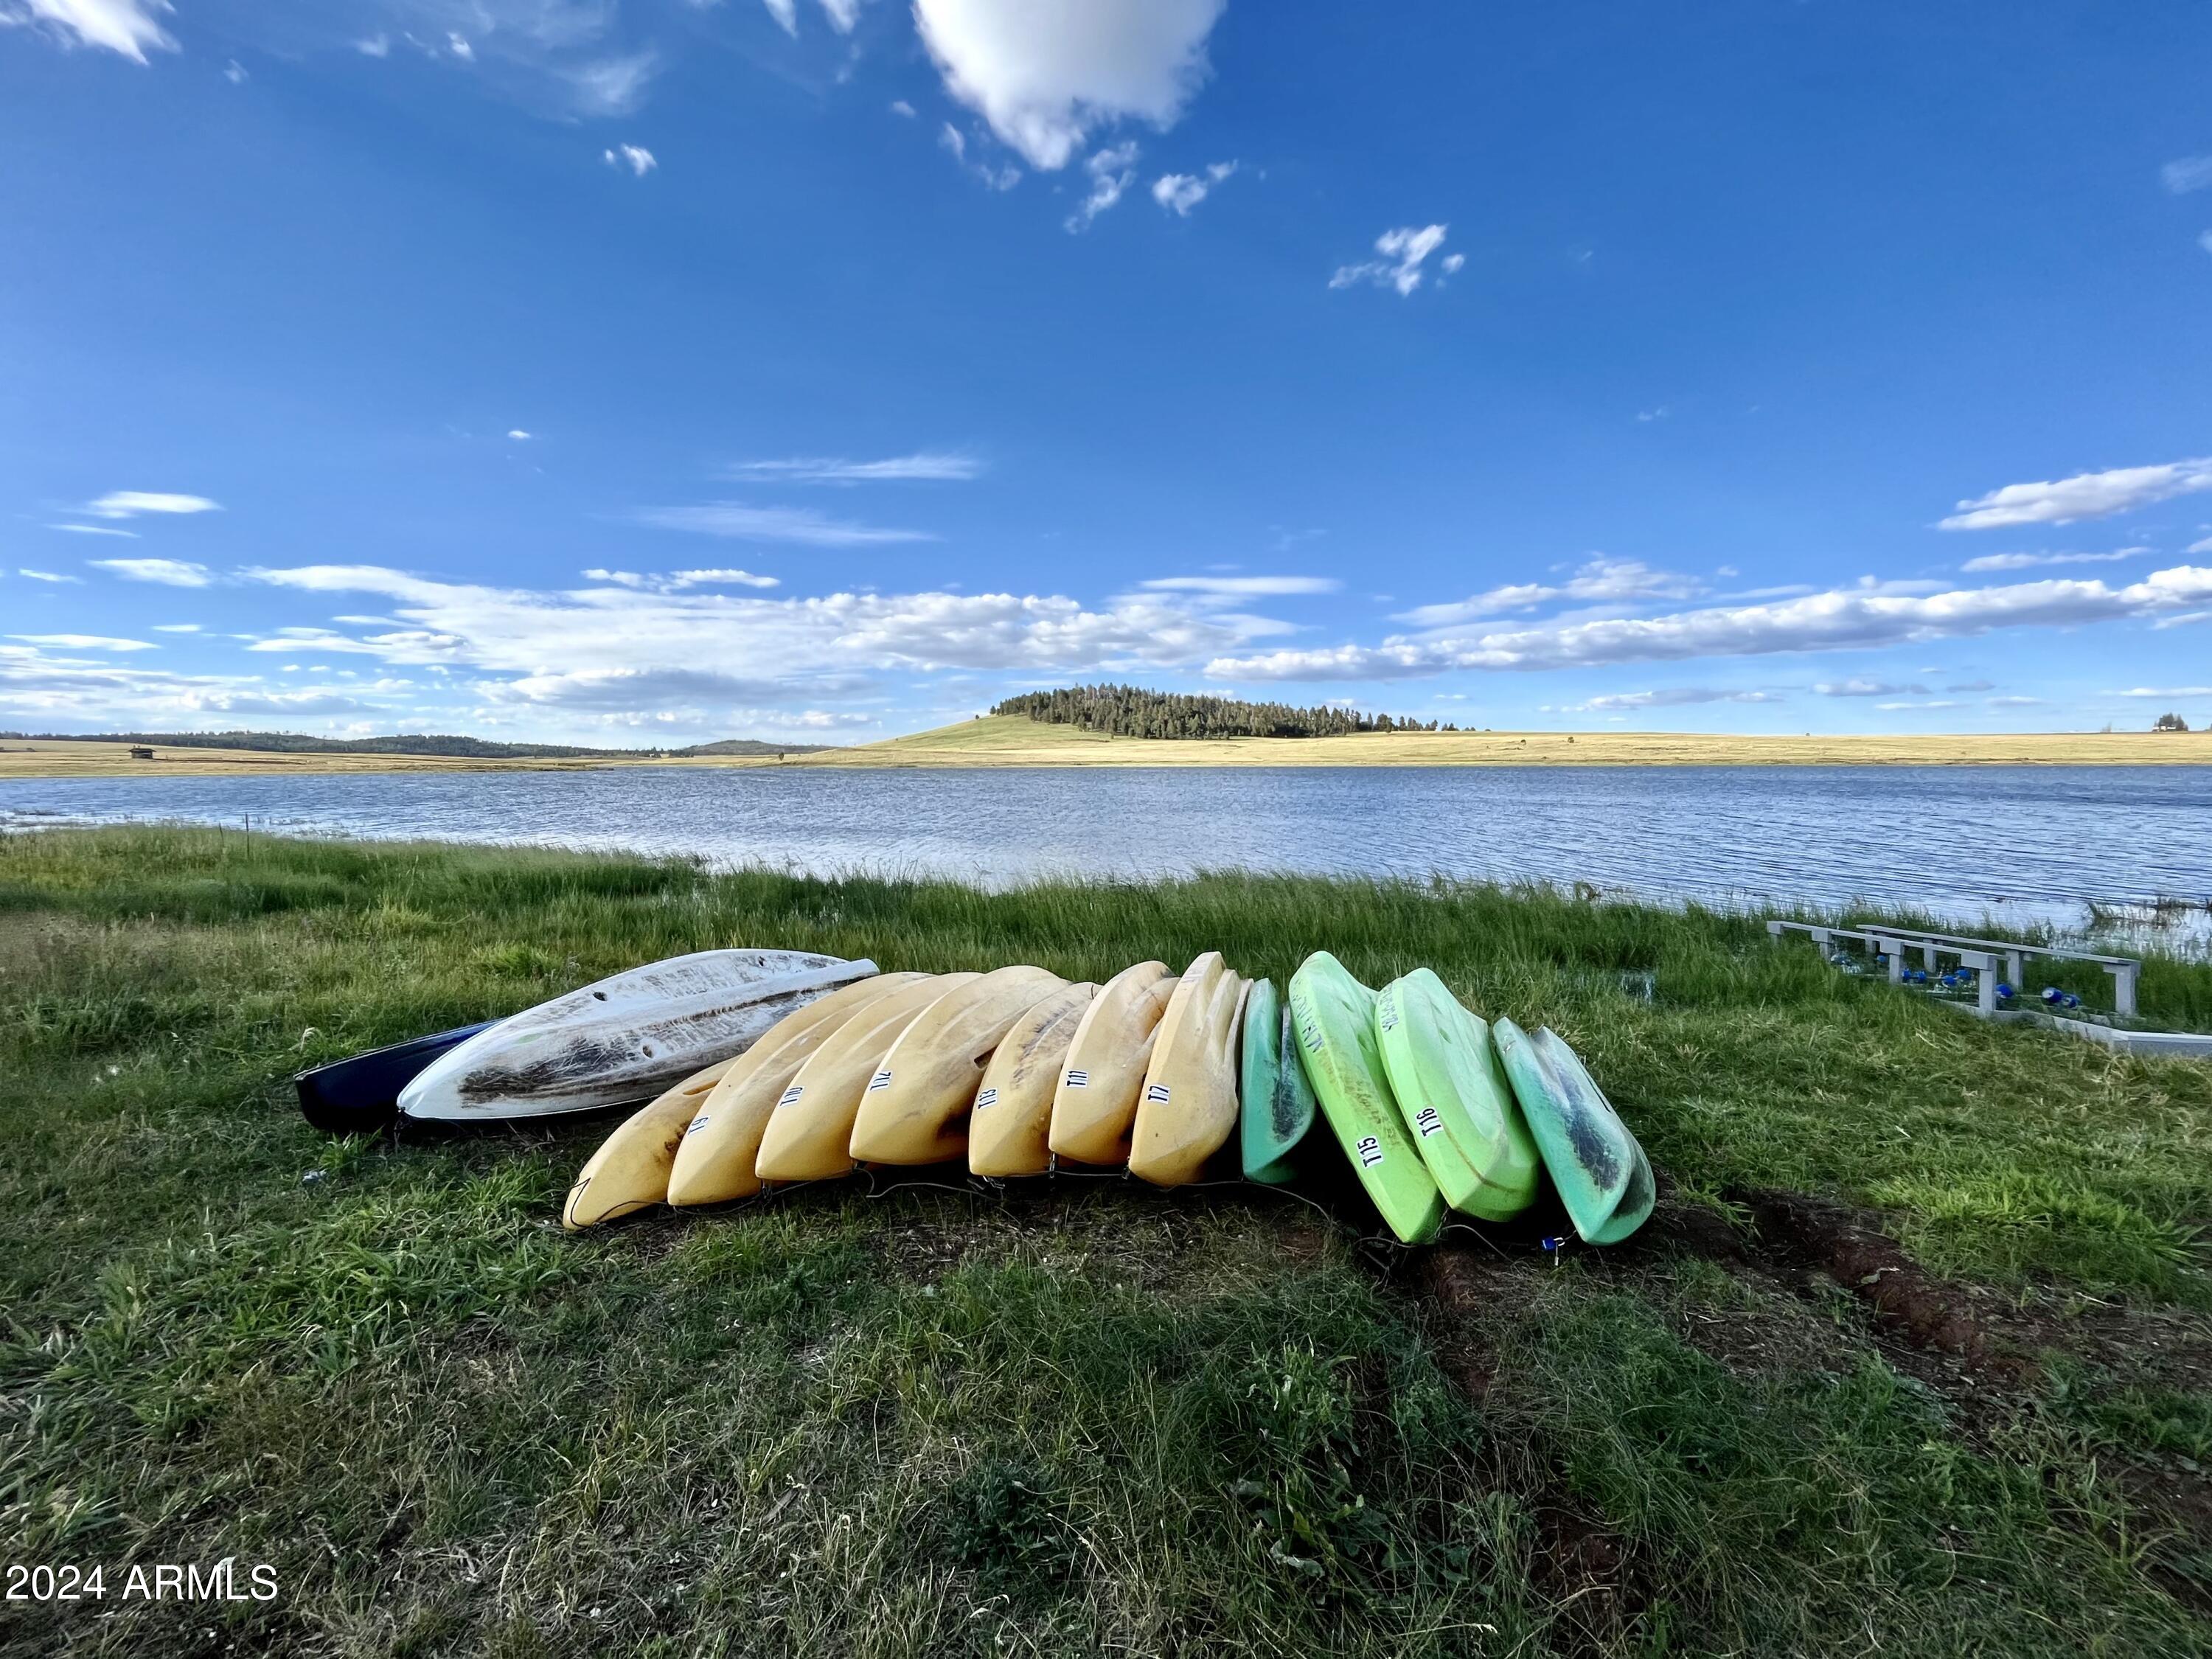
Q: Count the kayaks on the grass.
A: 13